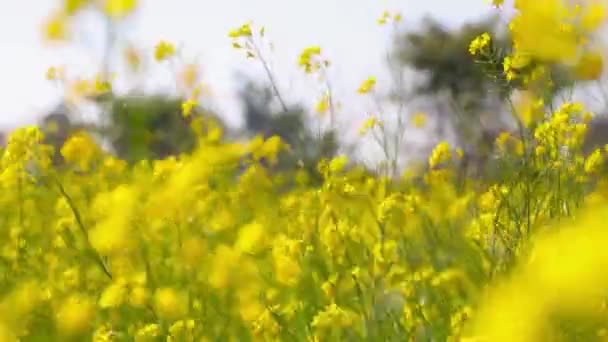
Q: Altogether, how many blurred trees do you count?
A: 3